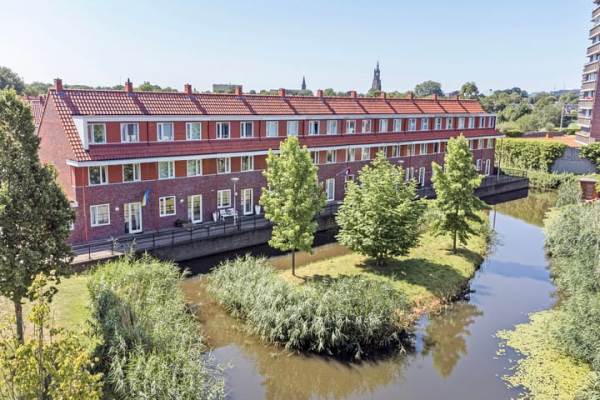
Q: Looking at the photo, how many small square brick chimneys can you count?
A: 11